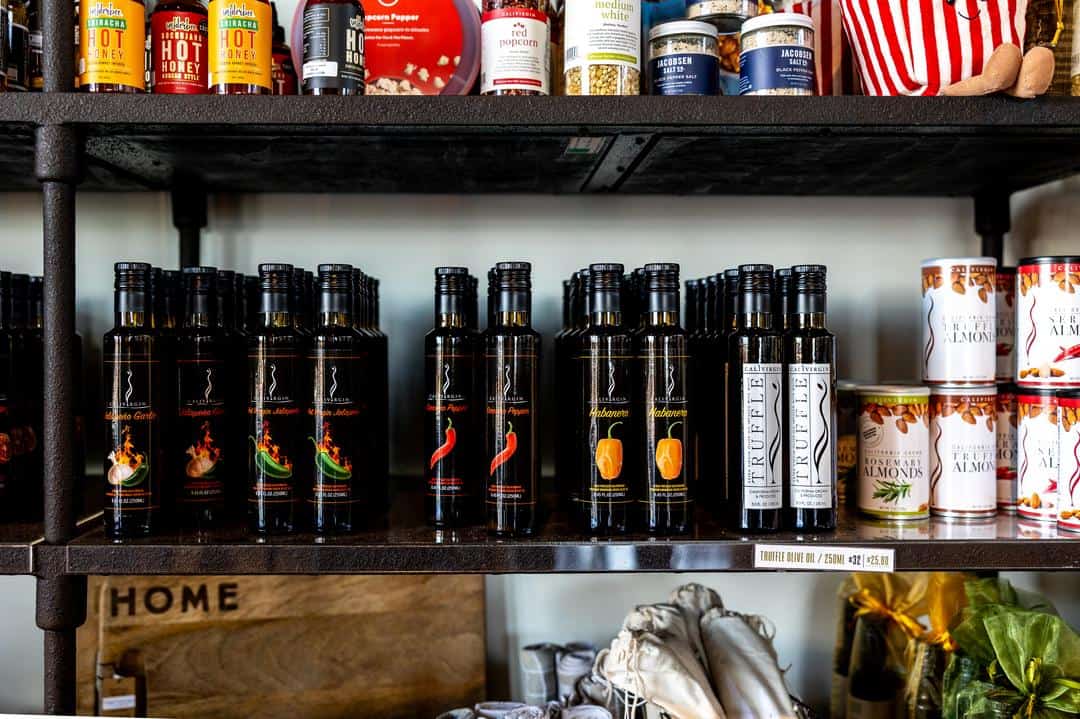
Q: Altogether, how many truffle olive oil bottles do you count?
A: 2